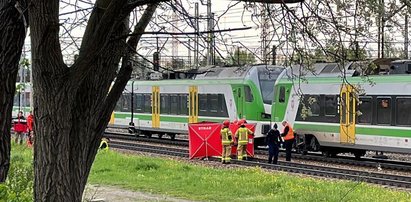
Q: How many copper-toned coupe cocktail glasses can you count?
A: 0